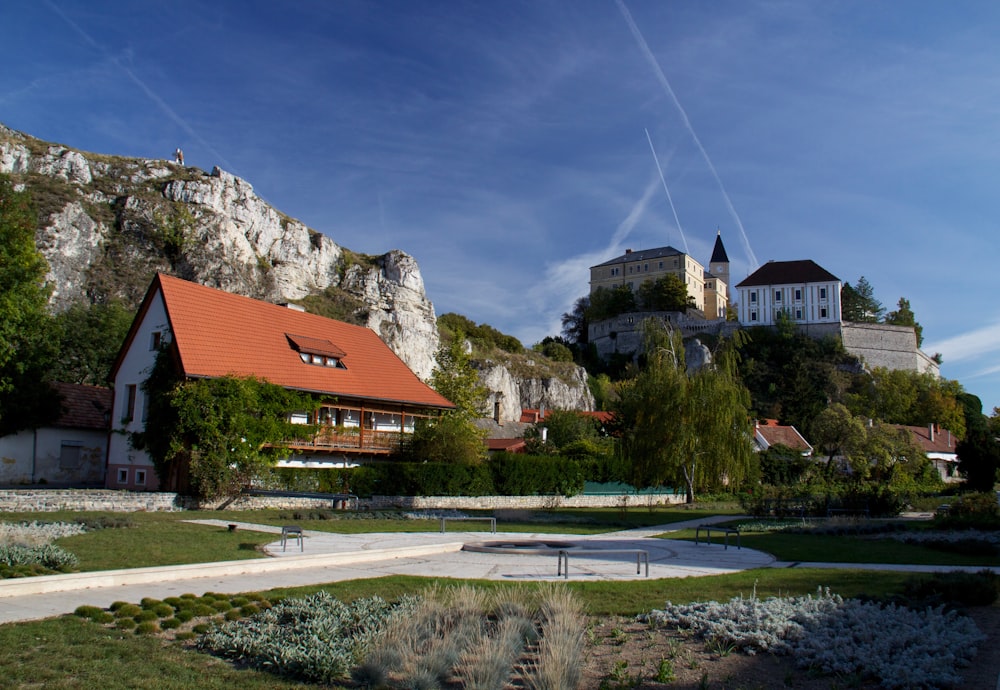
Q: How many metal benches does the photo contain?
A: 4